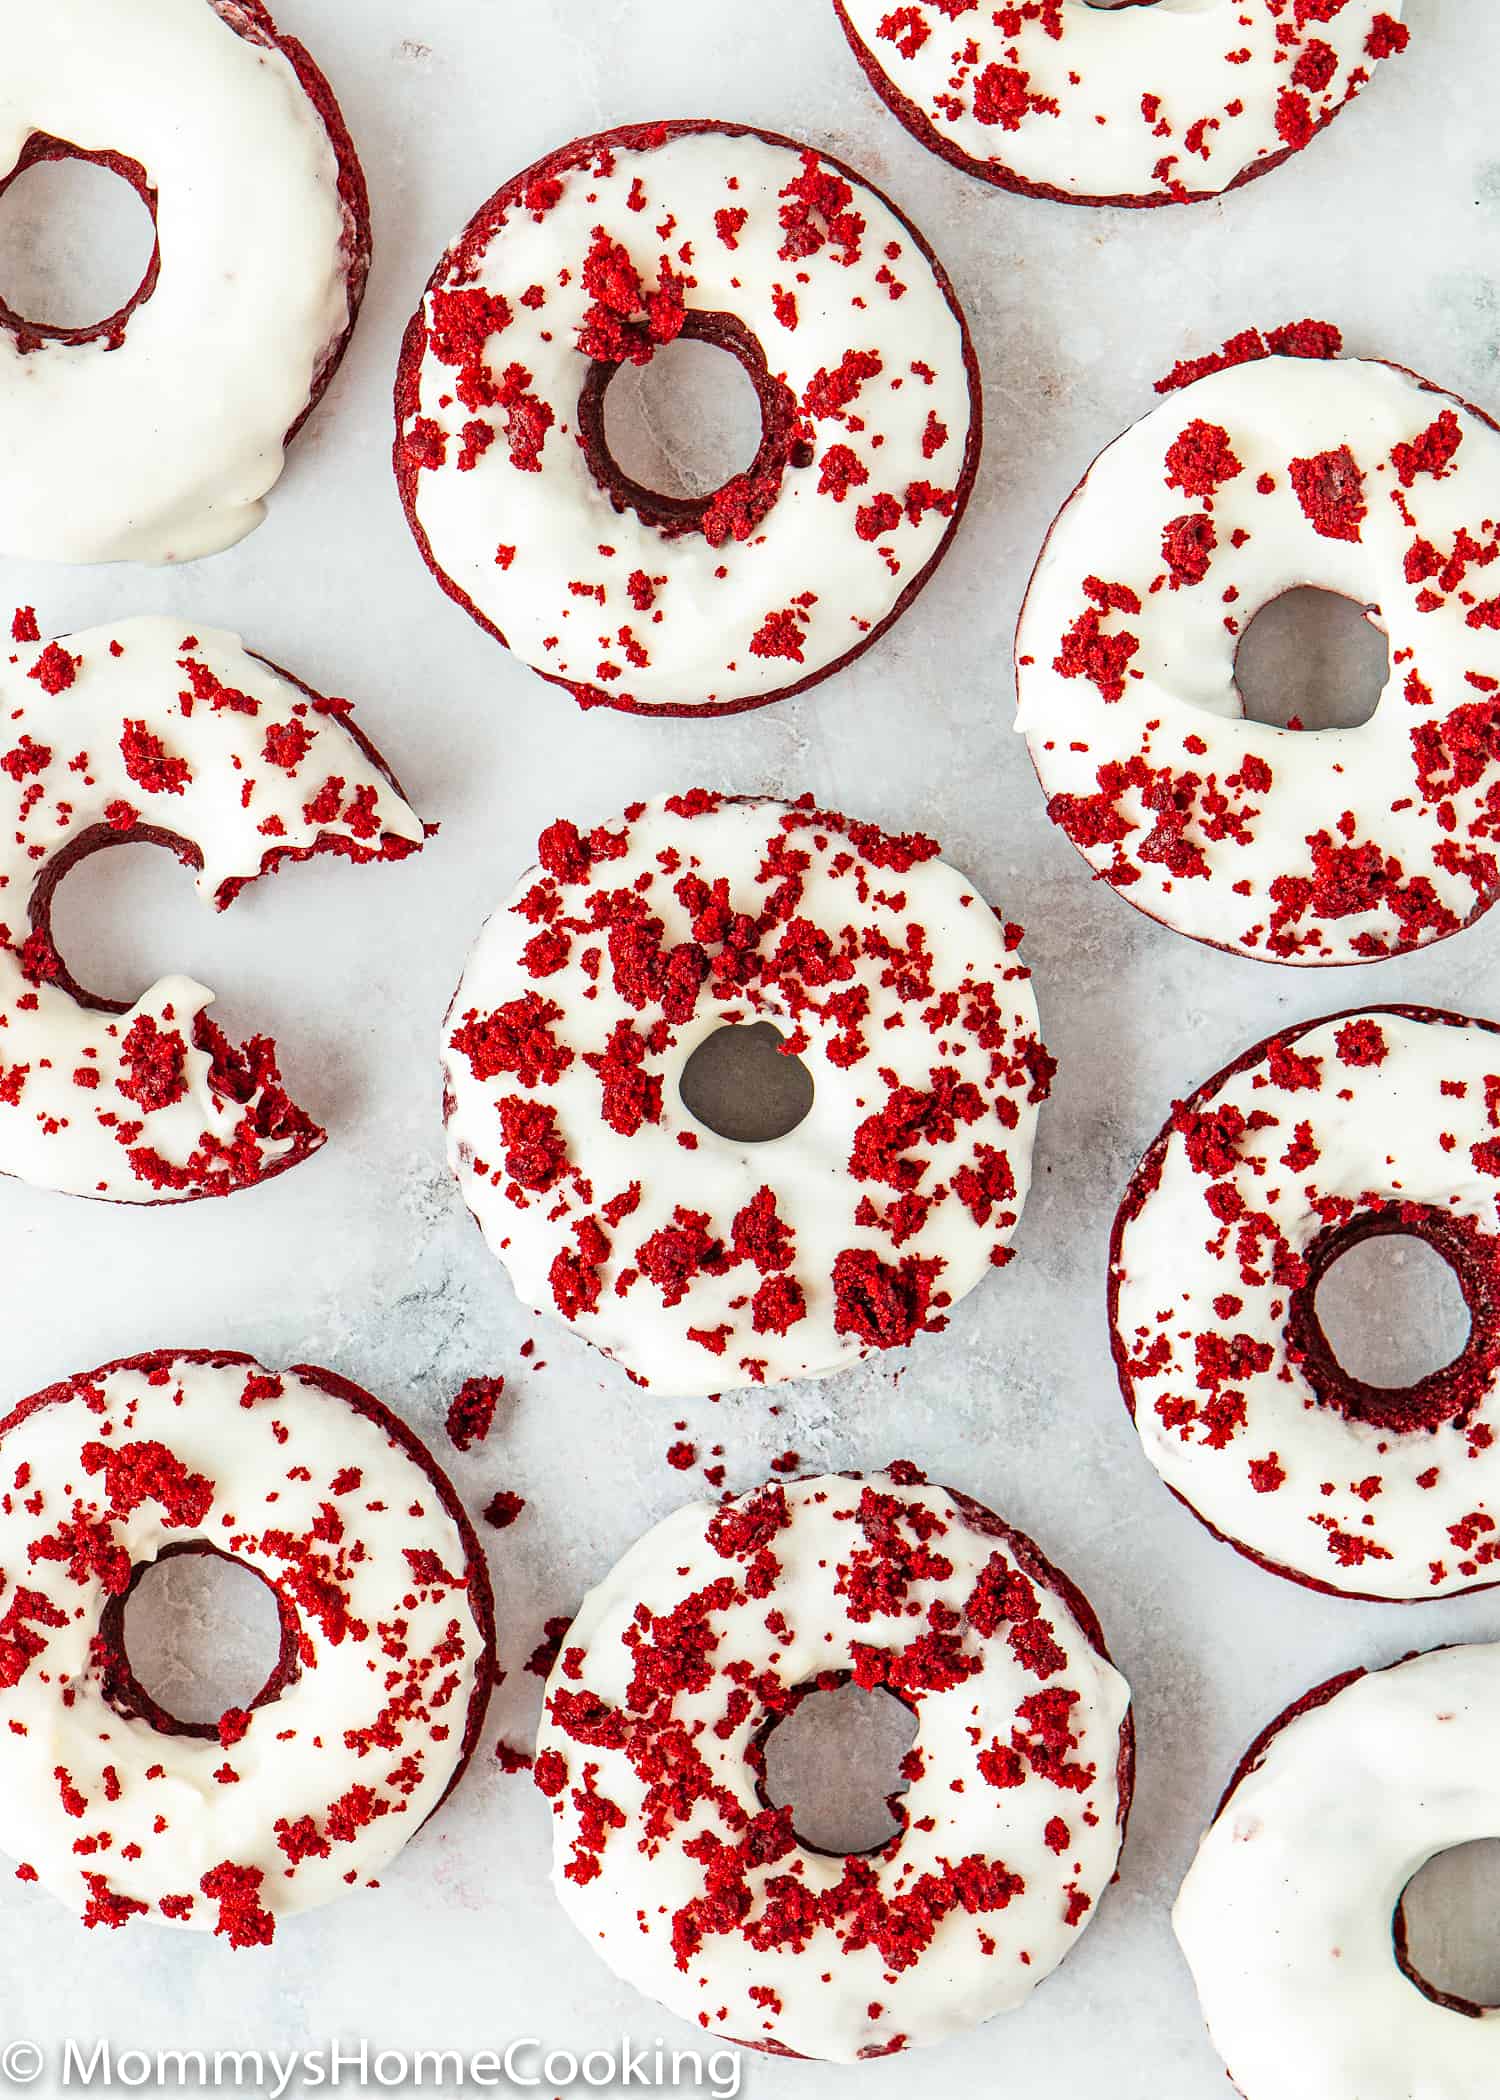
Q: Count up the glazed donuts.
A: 10